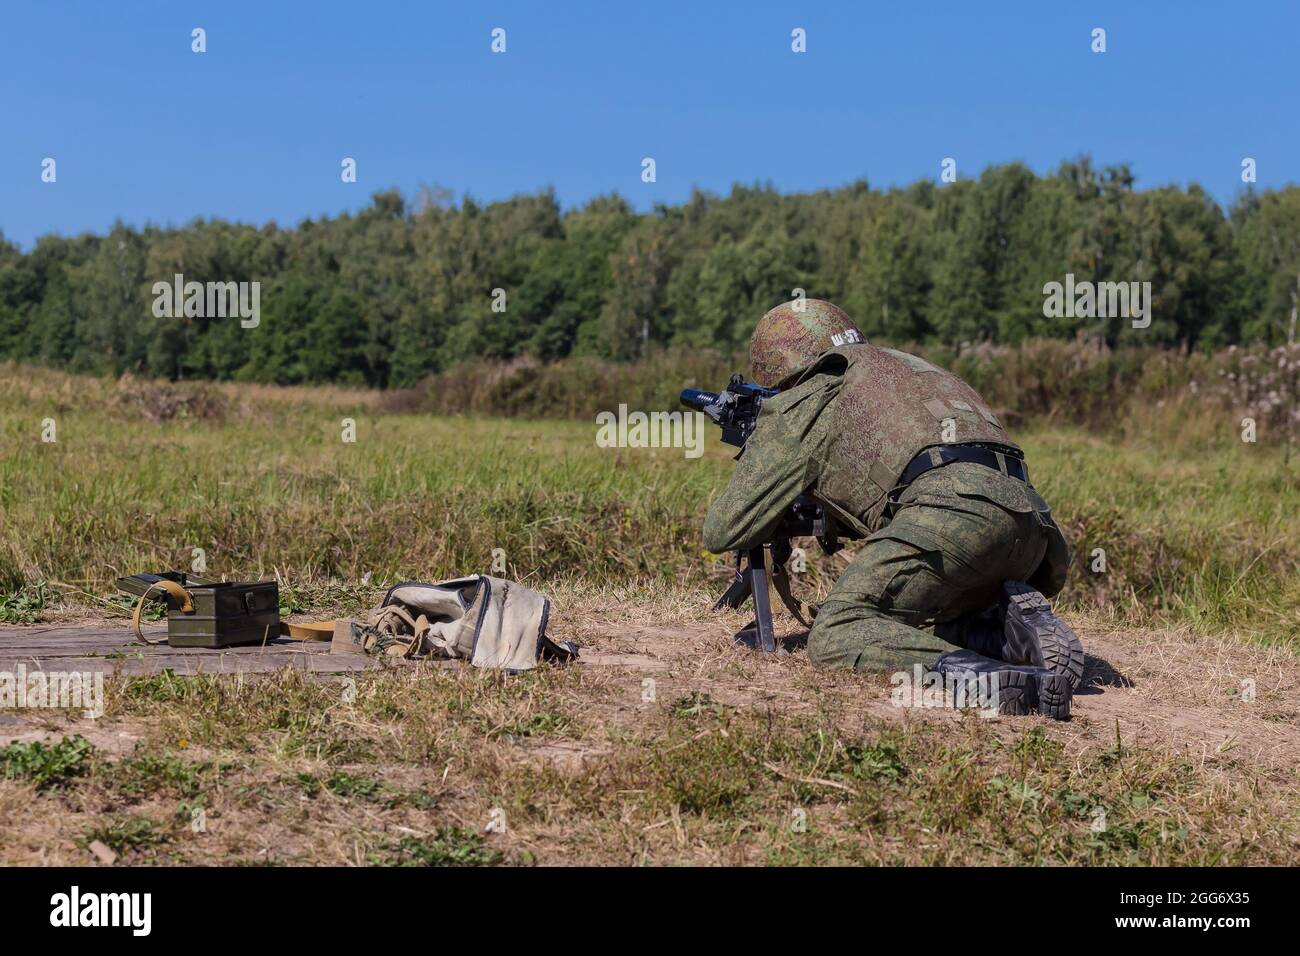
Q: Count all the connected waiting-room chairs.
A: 0